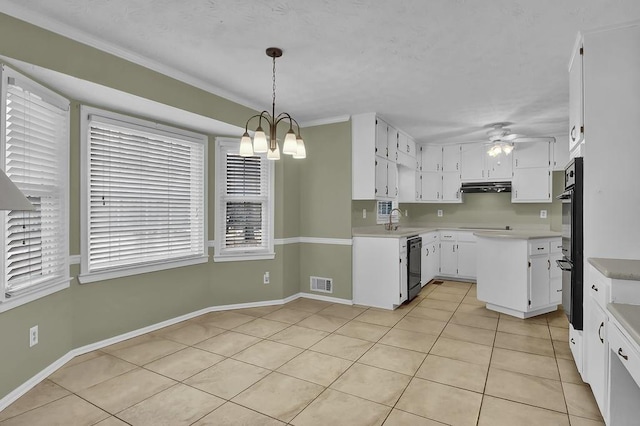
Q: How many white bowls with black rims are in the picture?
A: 0